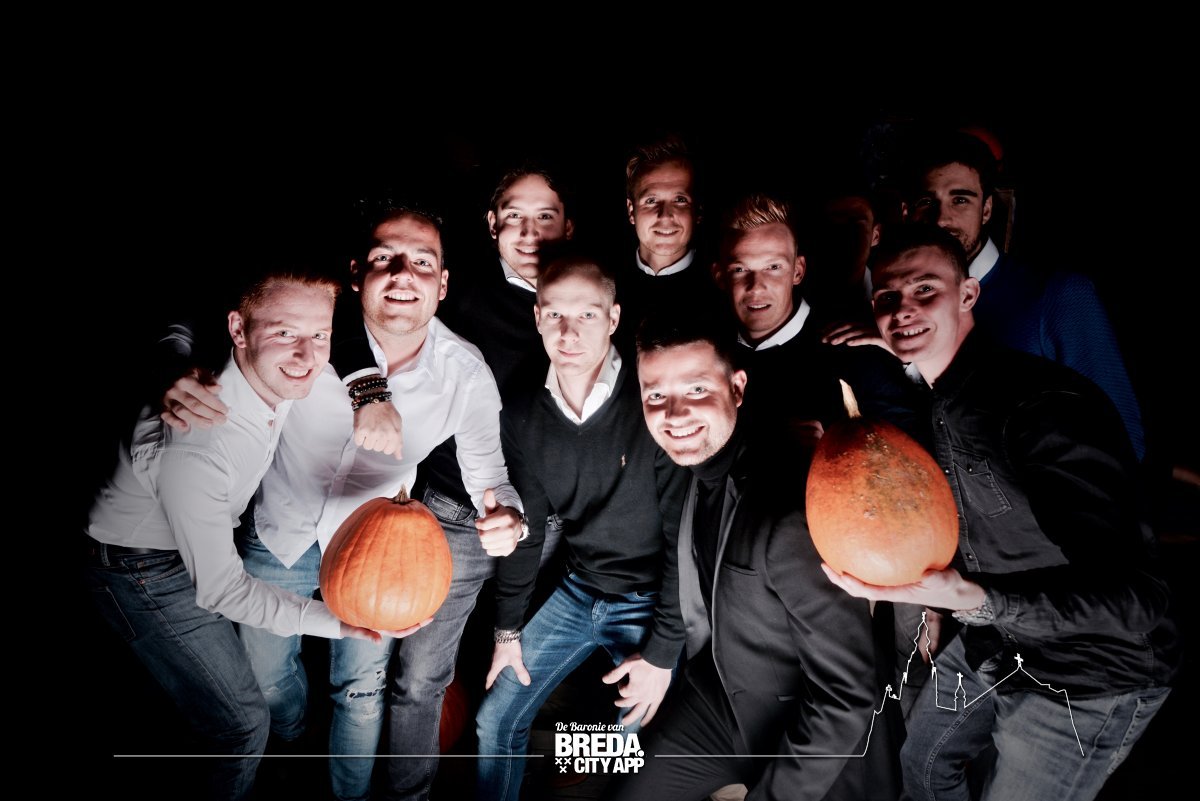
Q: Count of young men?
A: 10